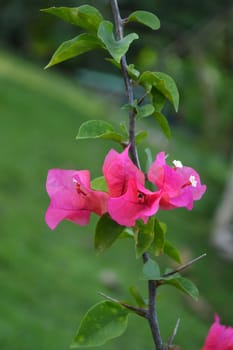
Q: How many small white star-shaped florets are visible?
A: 2